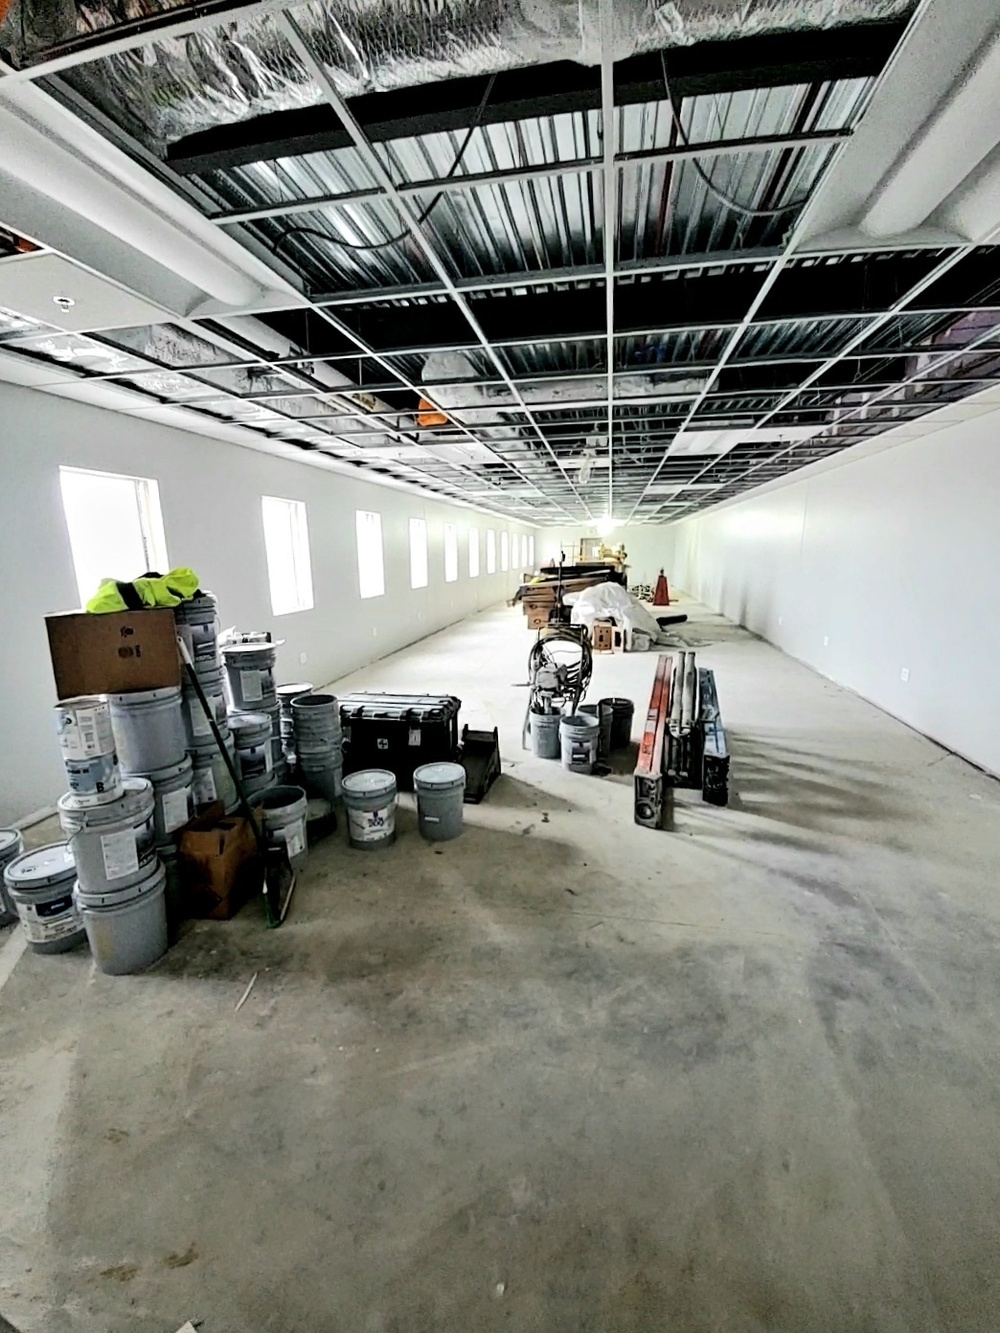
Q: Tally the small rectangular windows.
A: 11